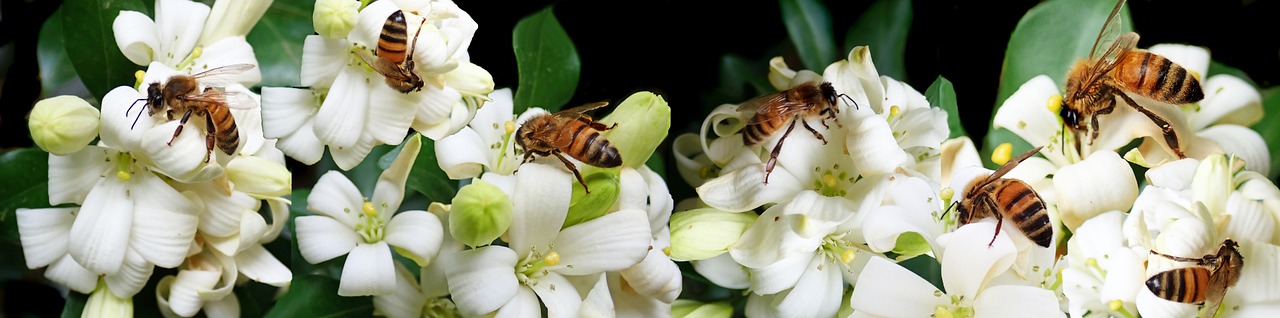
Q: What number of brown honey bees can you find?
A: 7